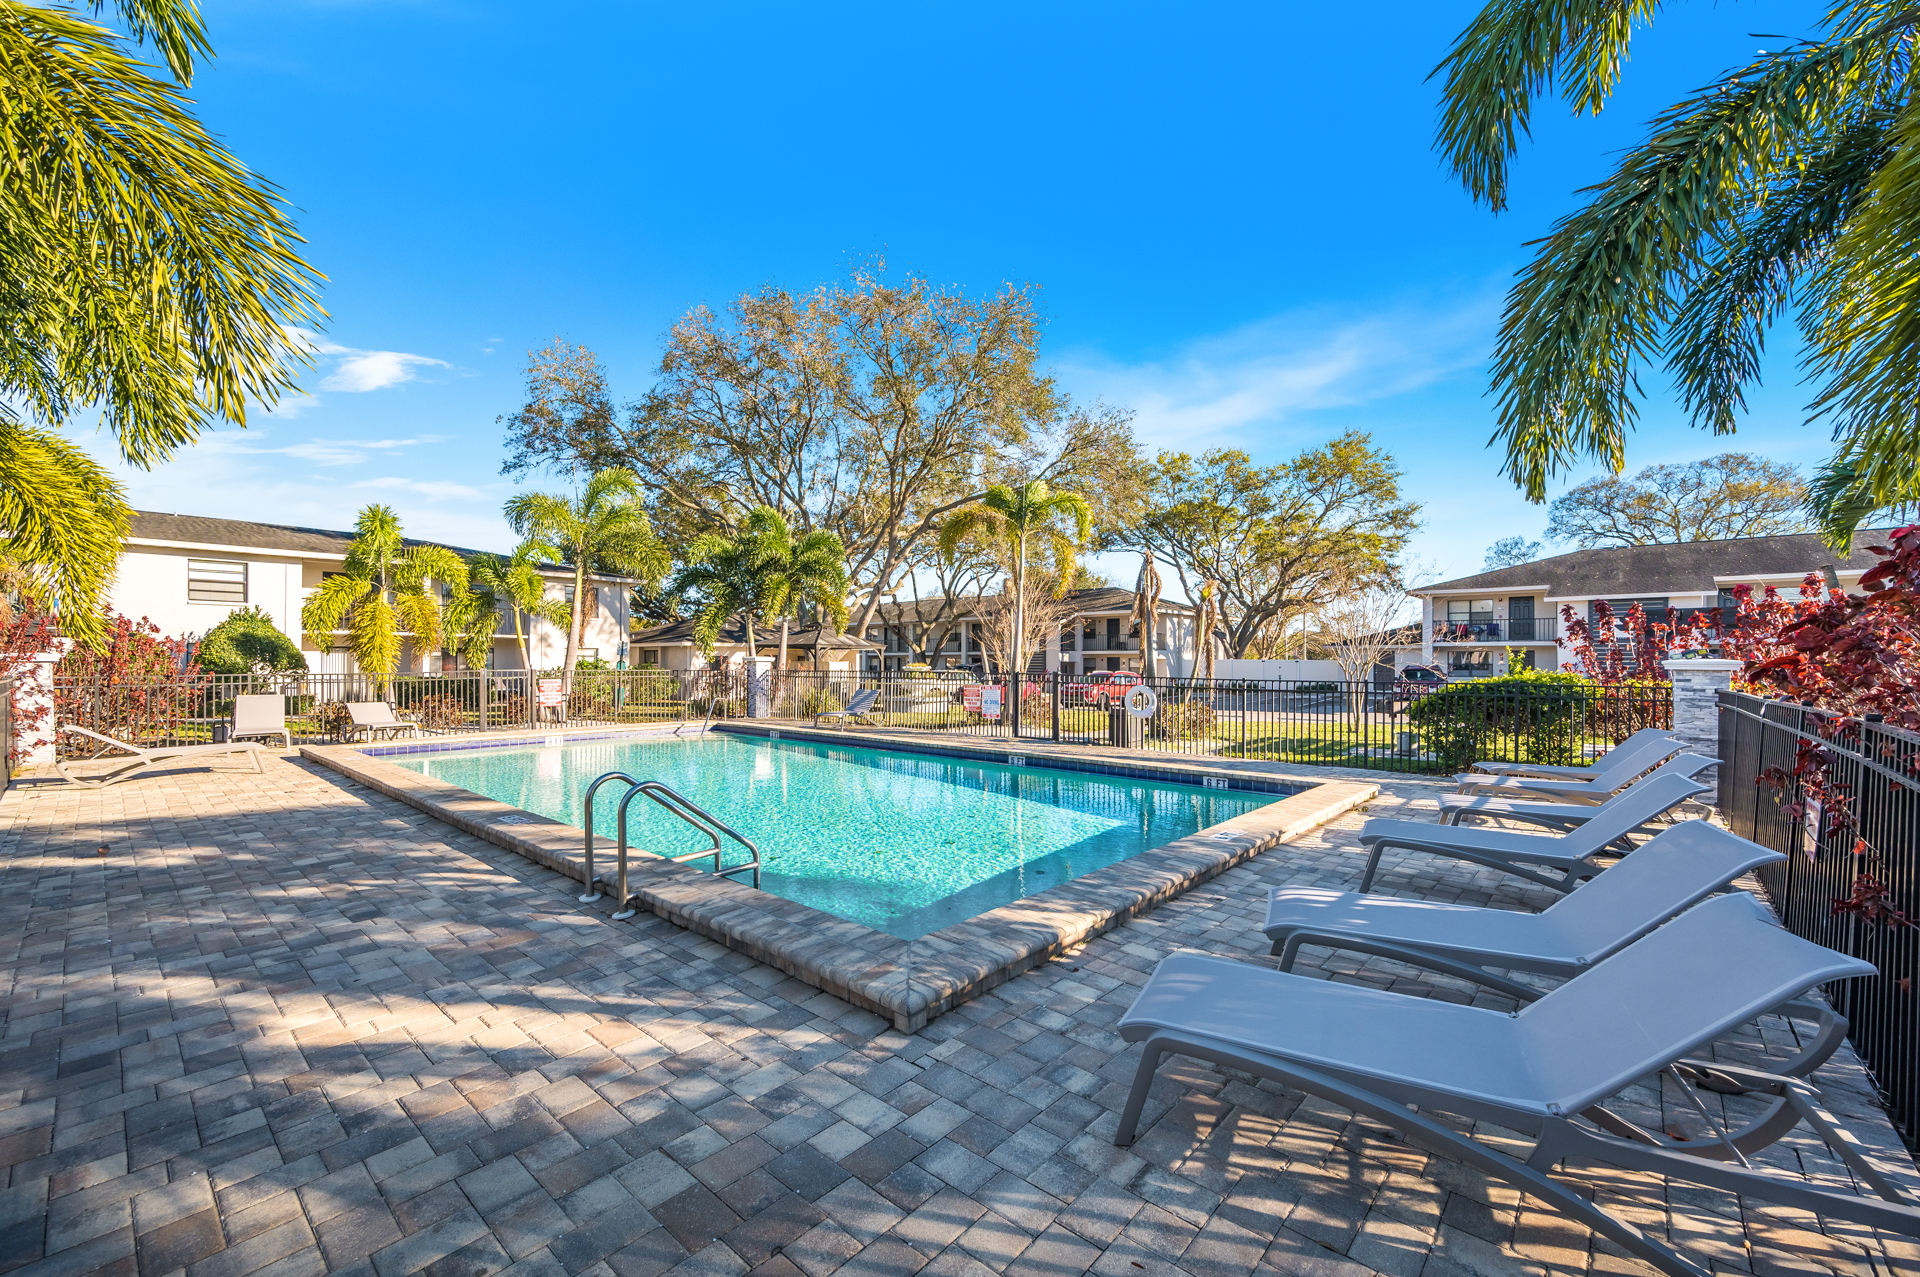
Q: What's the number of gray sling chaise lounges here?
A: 10